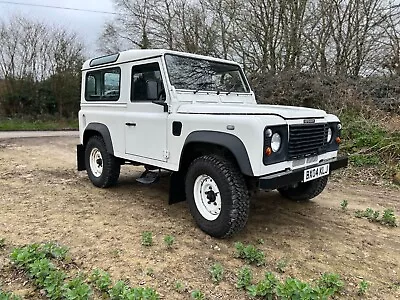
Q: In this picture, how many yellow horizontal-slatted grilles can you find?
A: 0